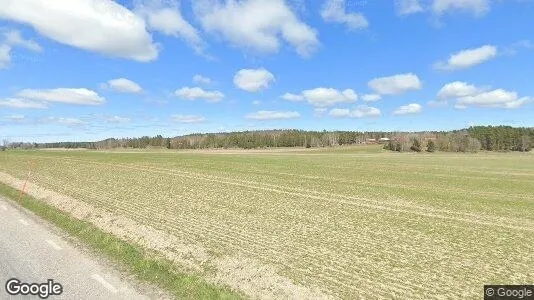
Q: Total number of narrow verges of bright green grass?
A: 1